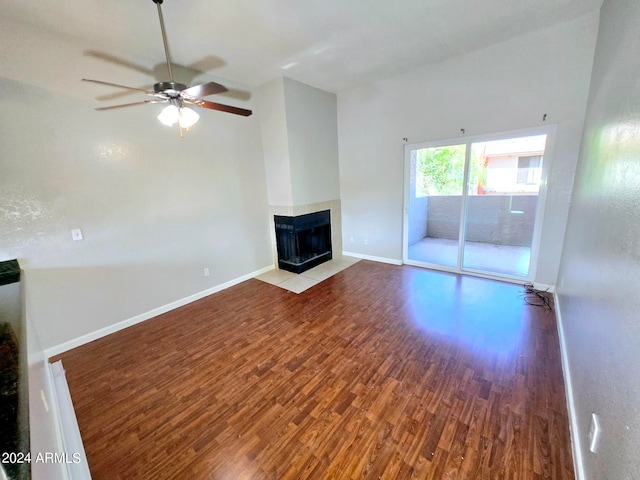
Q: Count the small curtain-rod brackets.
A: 3